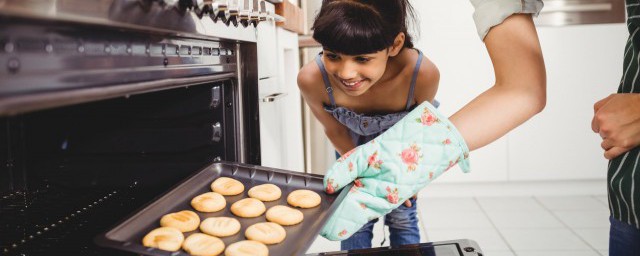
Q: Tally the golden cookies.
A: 12